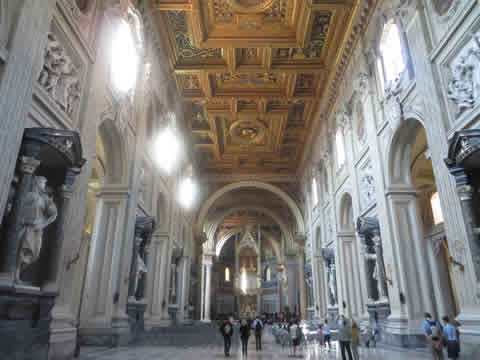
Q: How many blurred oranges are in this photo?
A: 0